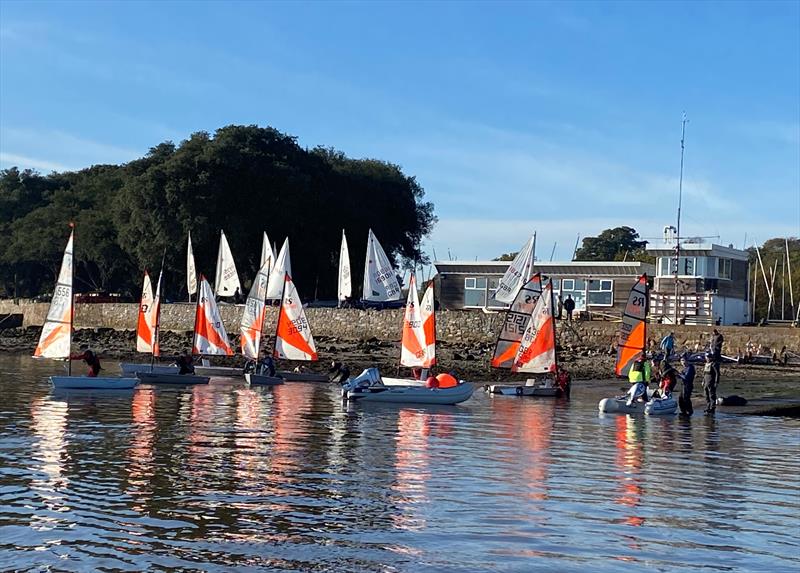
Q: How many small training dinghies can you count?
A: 11